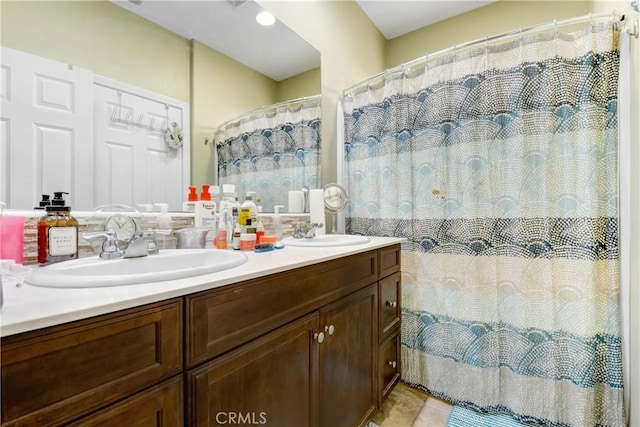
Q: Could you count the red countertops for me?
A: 0